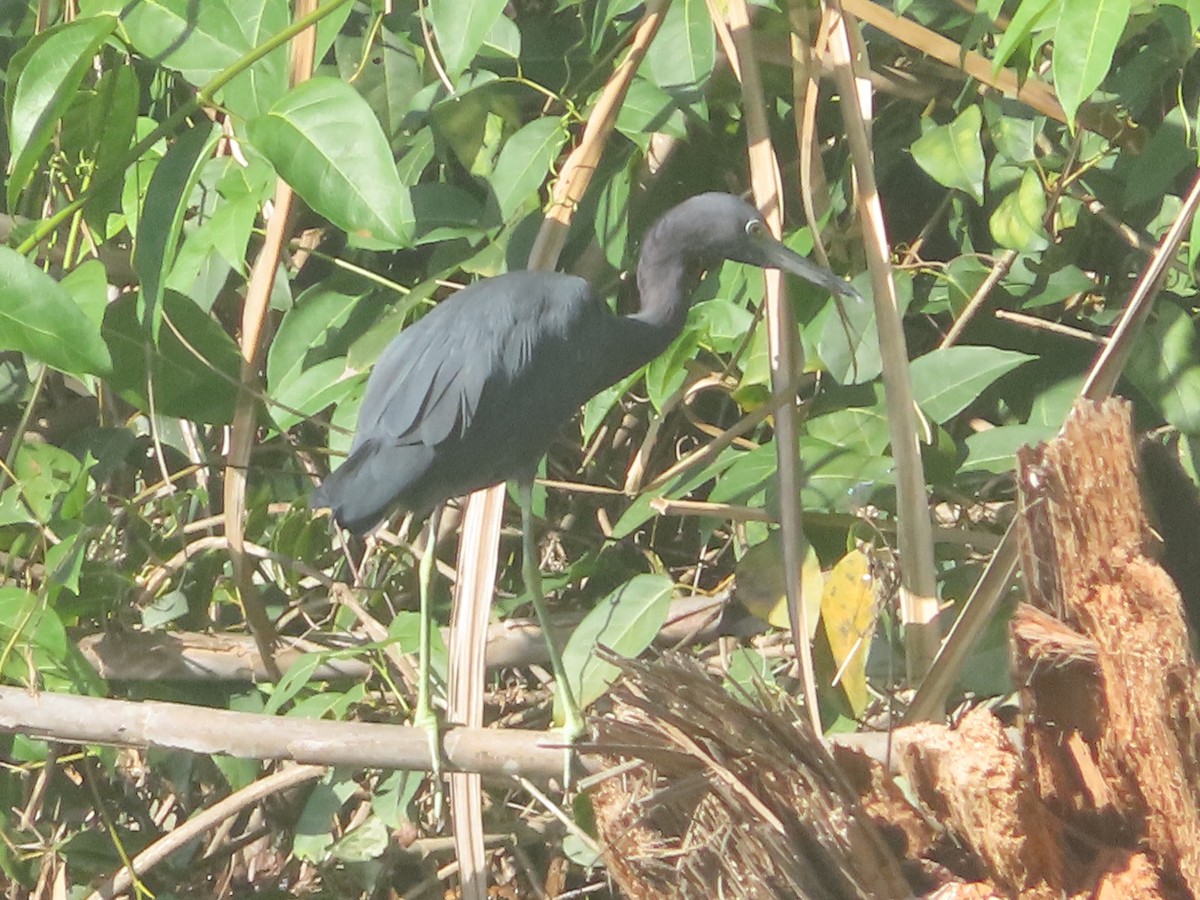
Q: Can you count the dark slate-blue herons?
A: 1